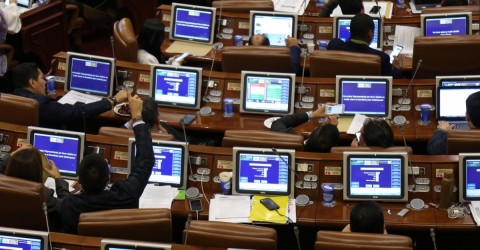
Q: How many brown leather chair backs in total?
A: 15